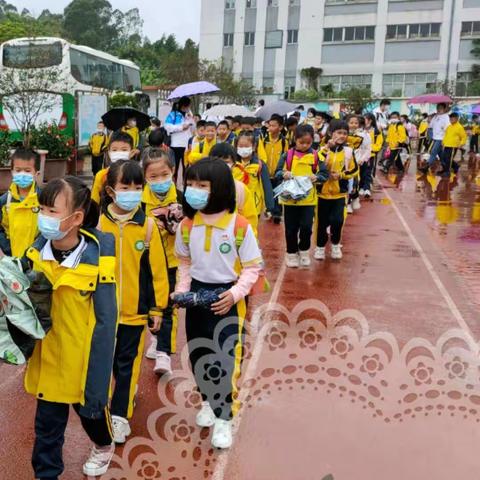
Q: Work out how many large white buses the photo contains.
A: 1